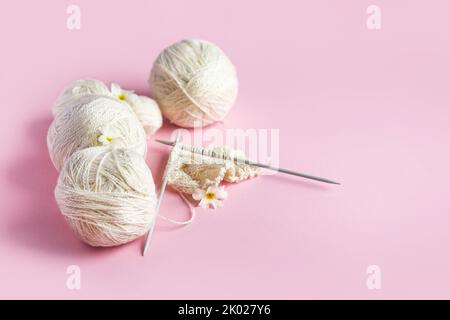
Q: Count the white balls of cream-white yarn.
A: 5